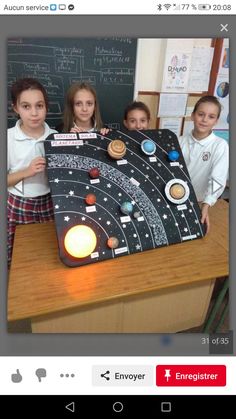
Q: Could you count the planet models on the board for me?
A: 8